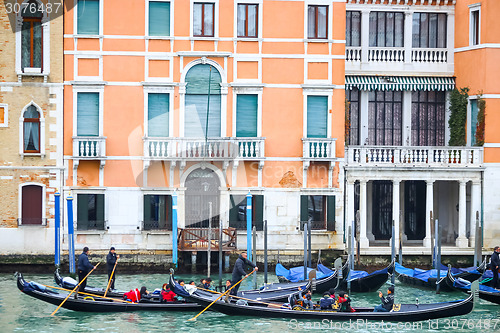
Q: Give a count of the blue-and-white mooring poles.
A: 4